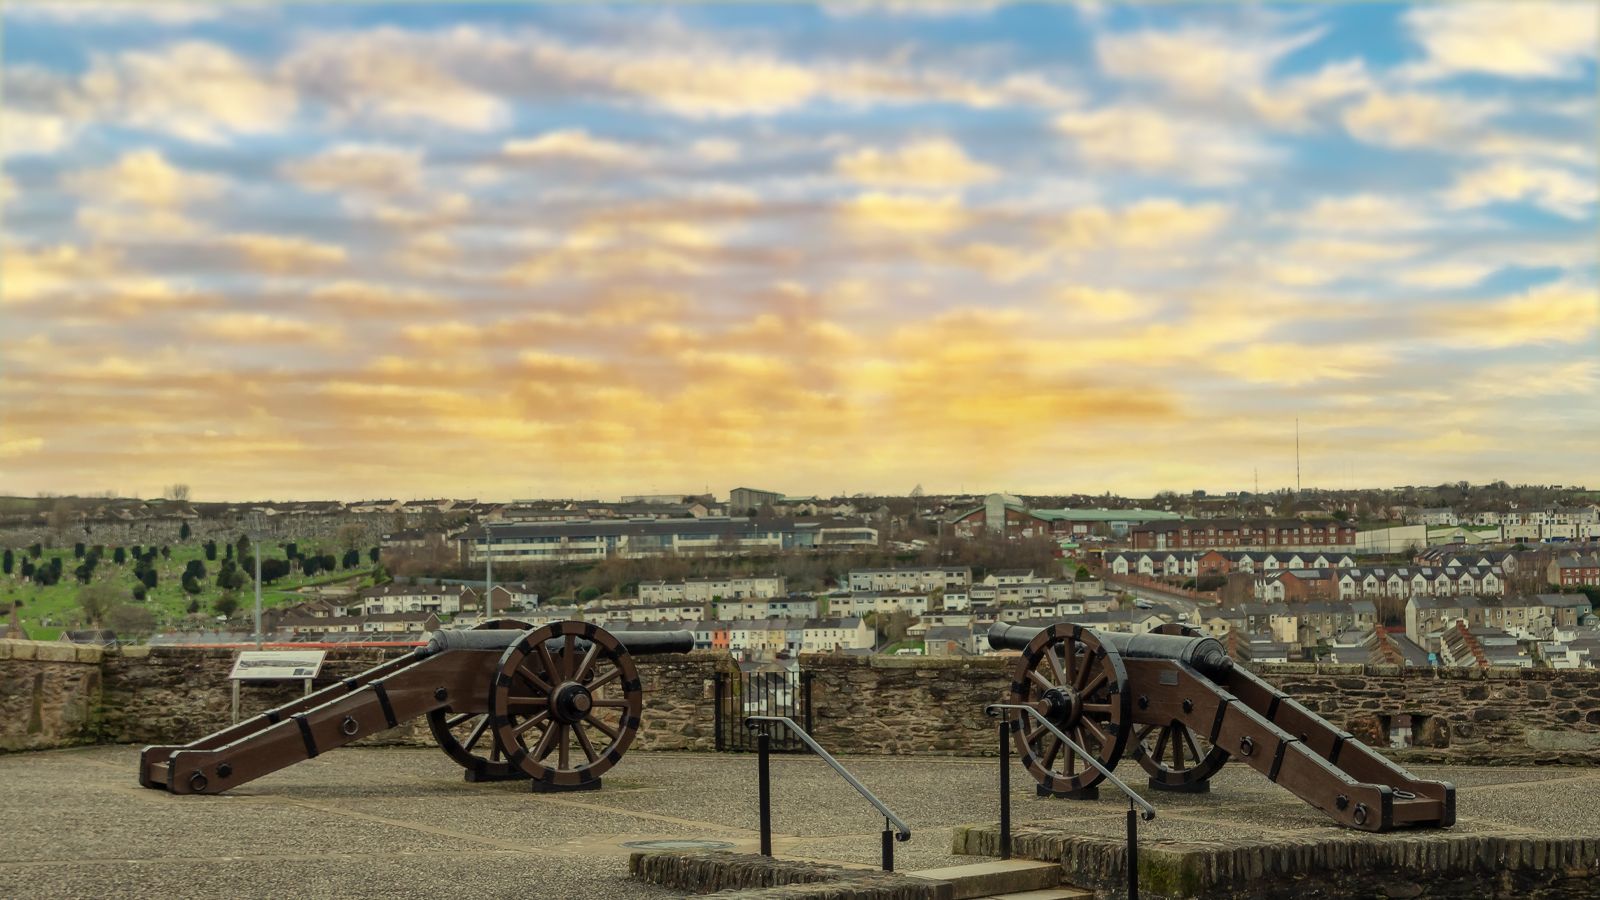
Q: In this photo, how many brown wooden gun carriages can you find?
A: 2